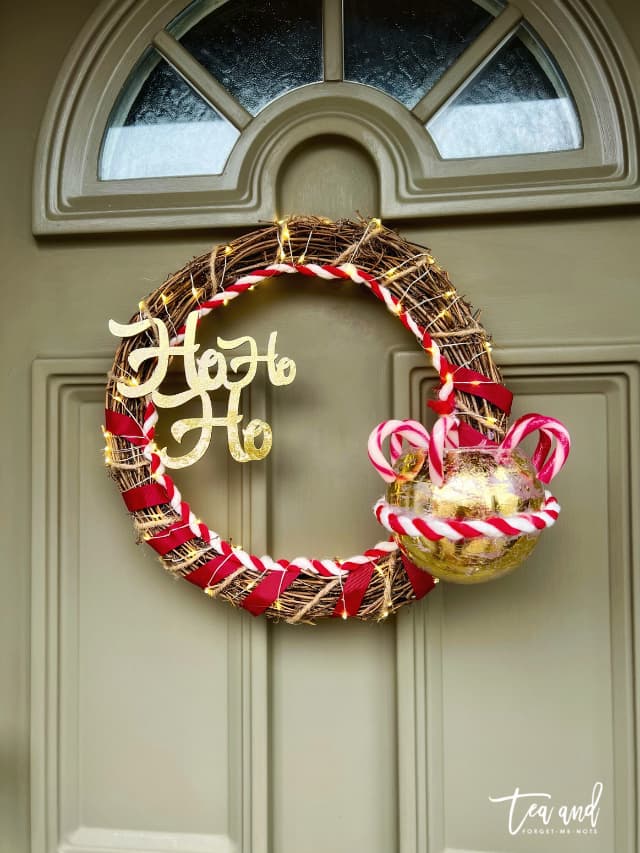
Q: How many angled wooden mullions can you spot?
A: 2